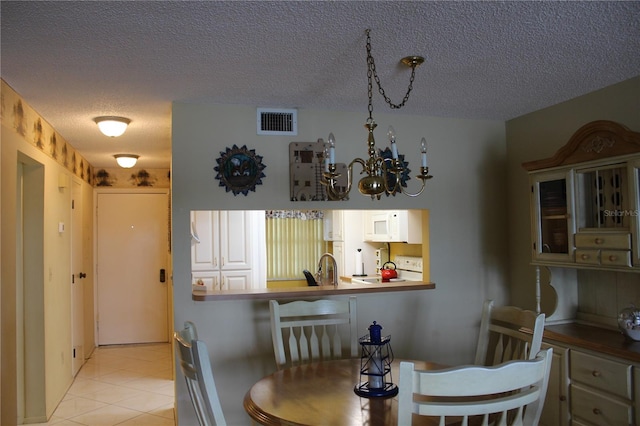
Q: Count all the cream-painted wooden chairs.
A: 4